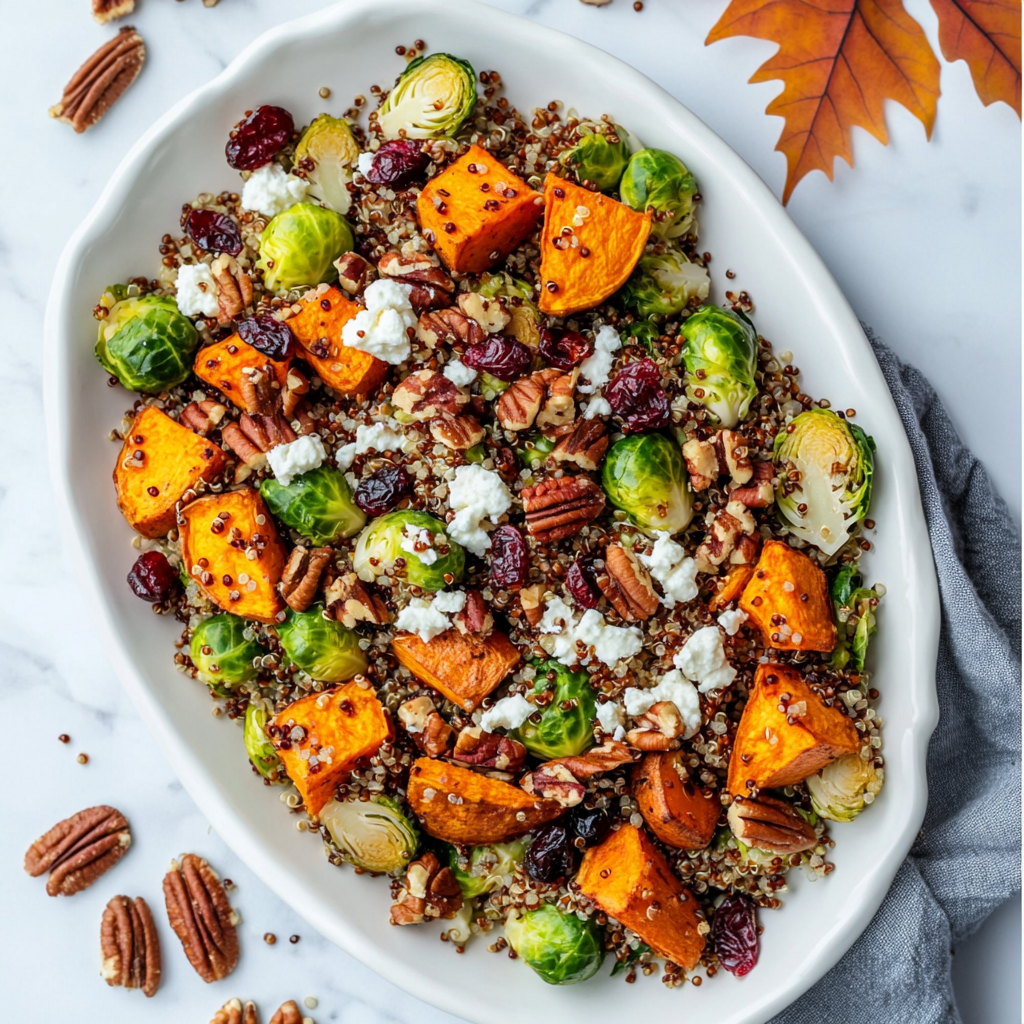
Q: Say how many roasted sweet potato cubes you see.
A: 13